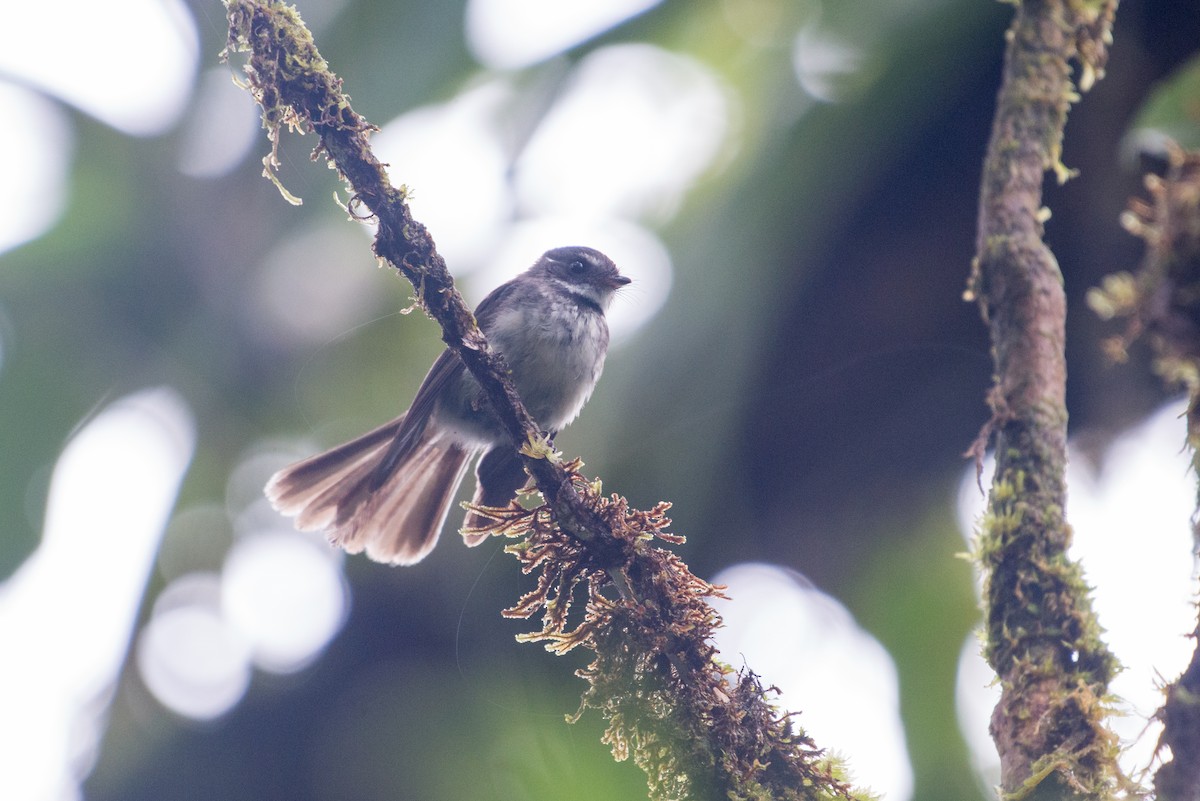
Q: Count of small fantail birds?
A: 1